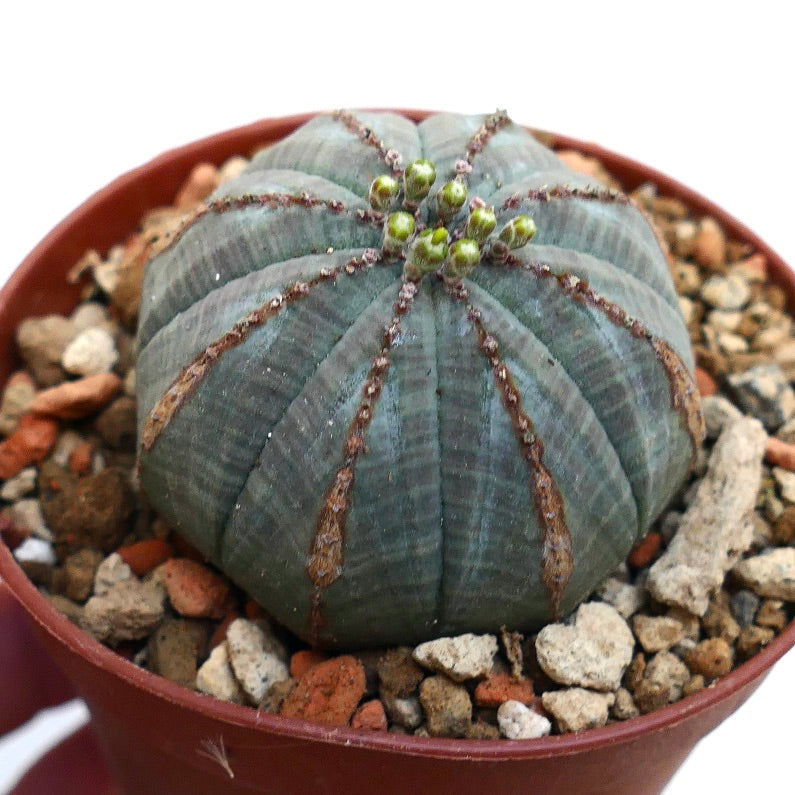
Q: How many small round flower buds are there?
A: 8